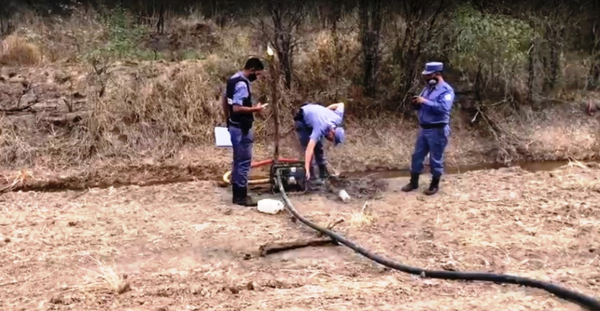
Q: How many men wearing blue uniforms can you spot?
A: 3